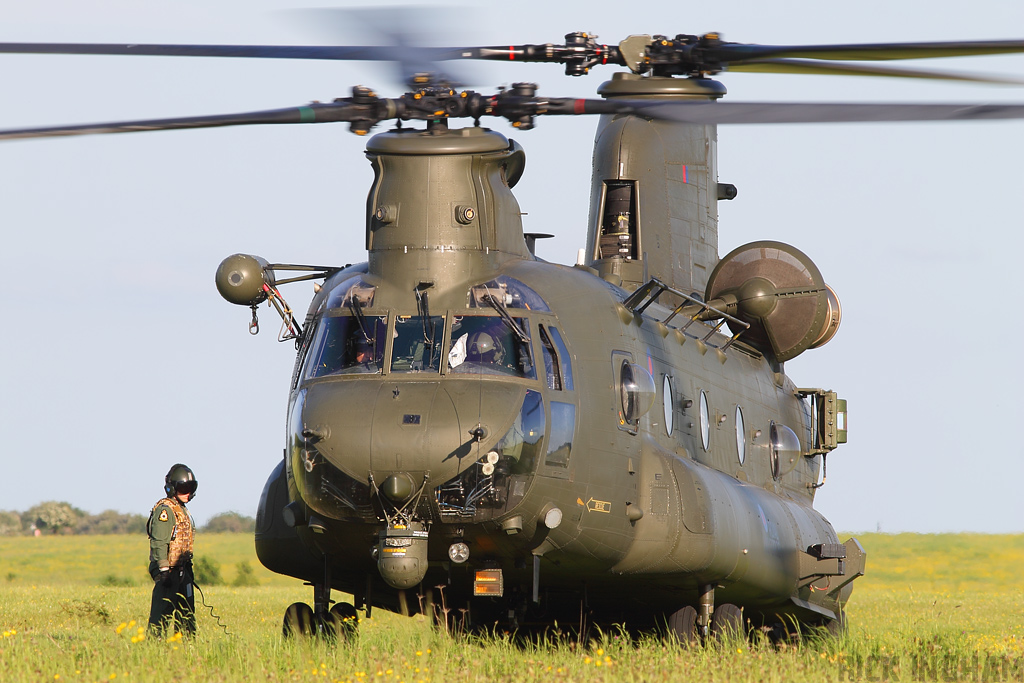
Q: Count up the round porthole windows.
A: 5